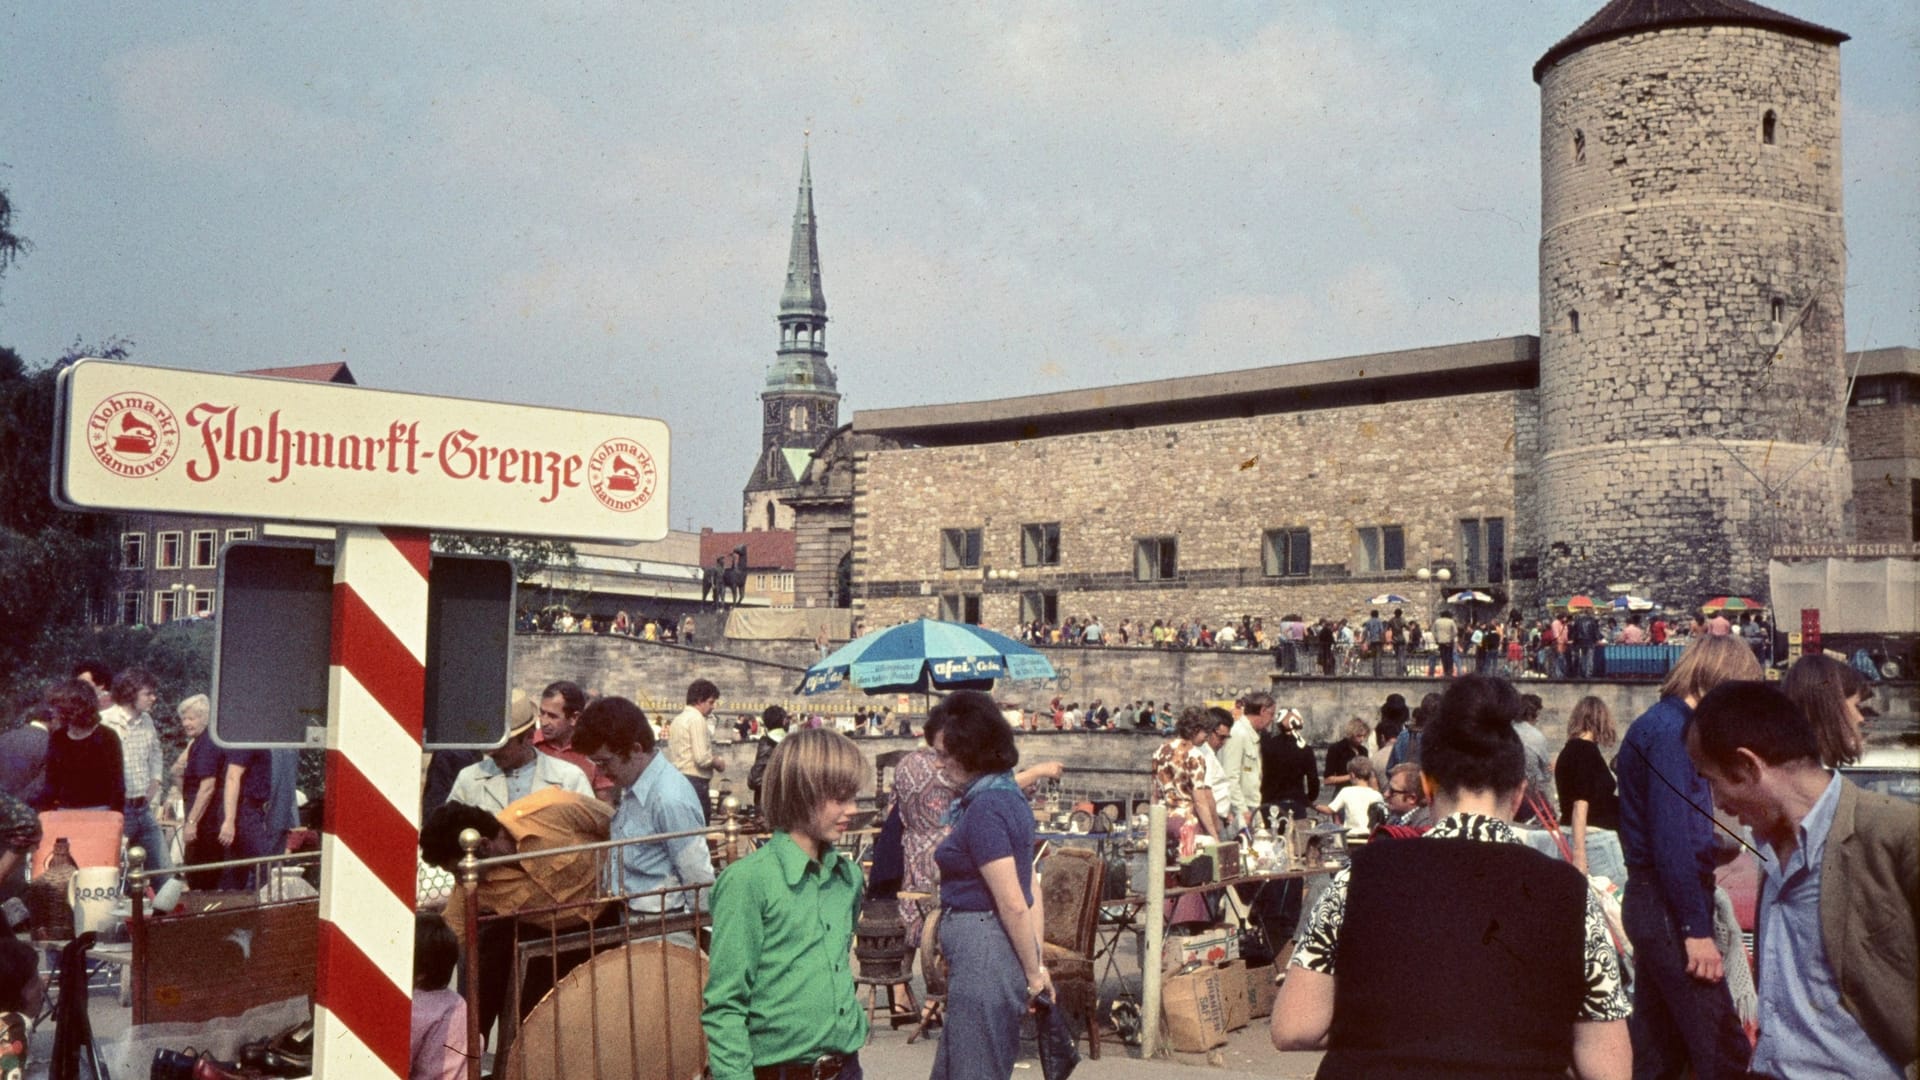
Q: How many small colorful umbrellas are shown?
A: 5